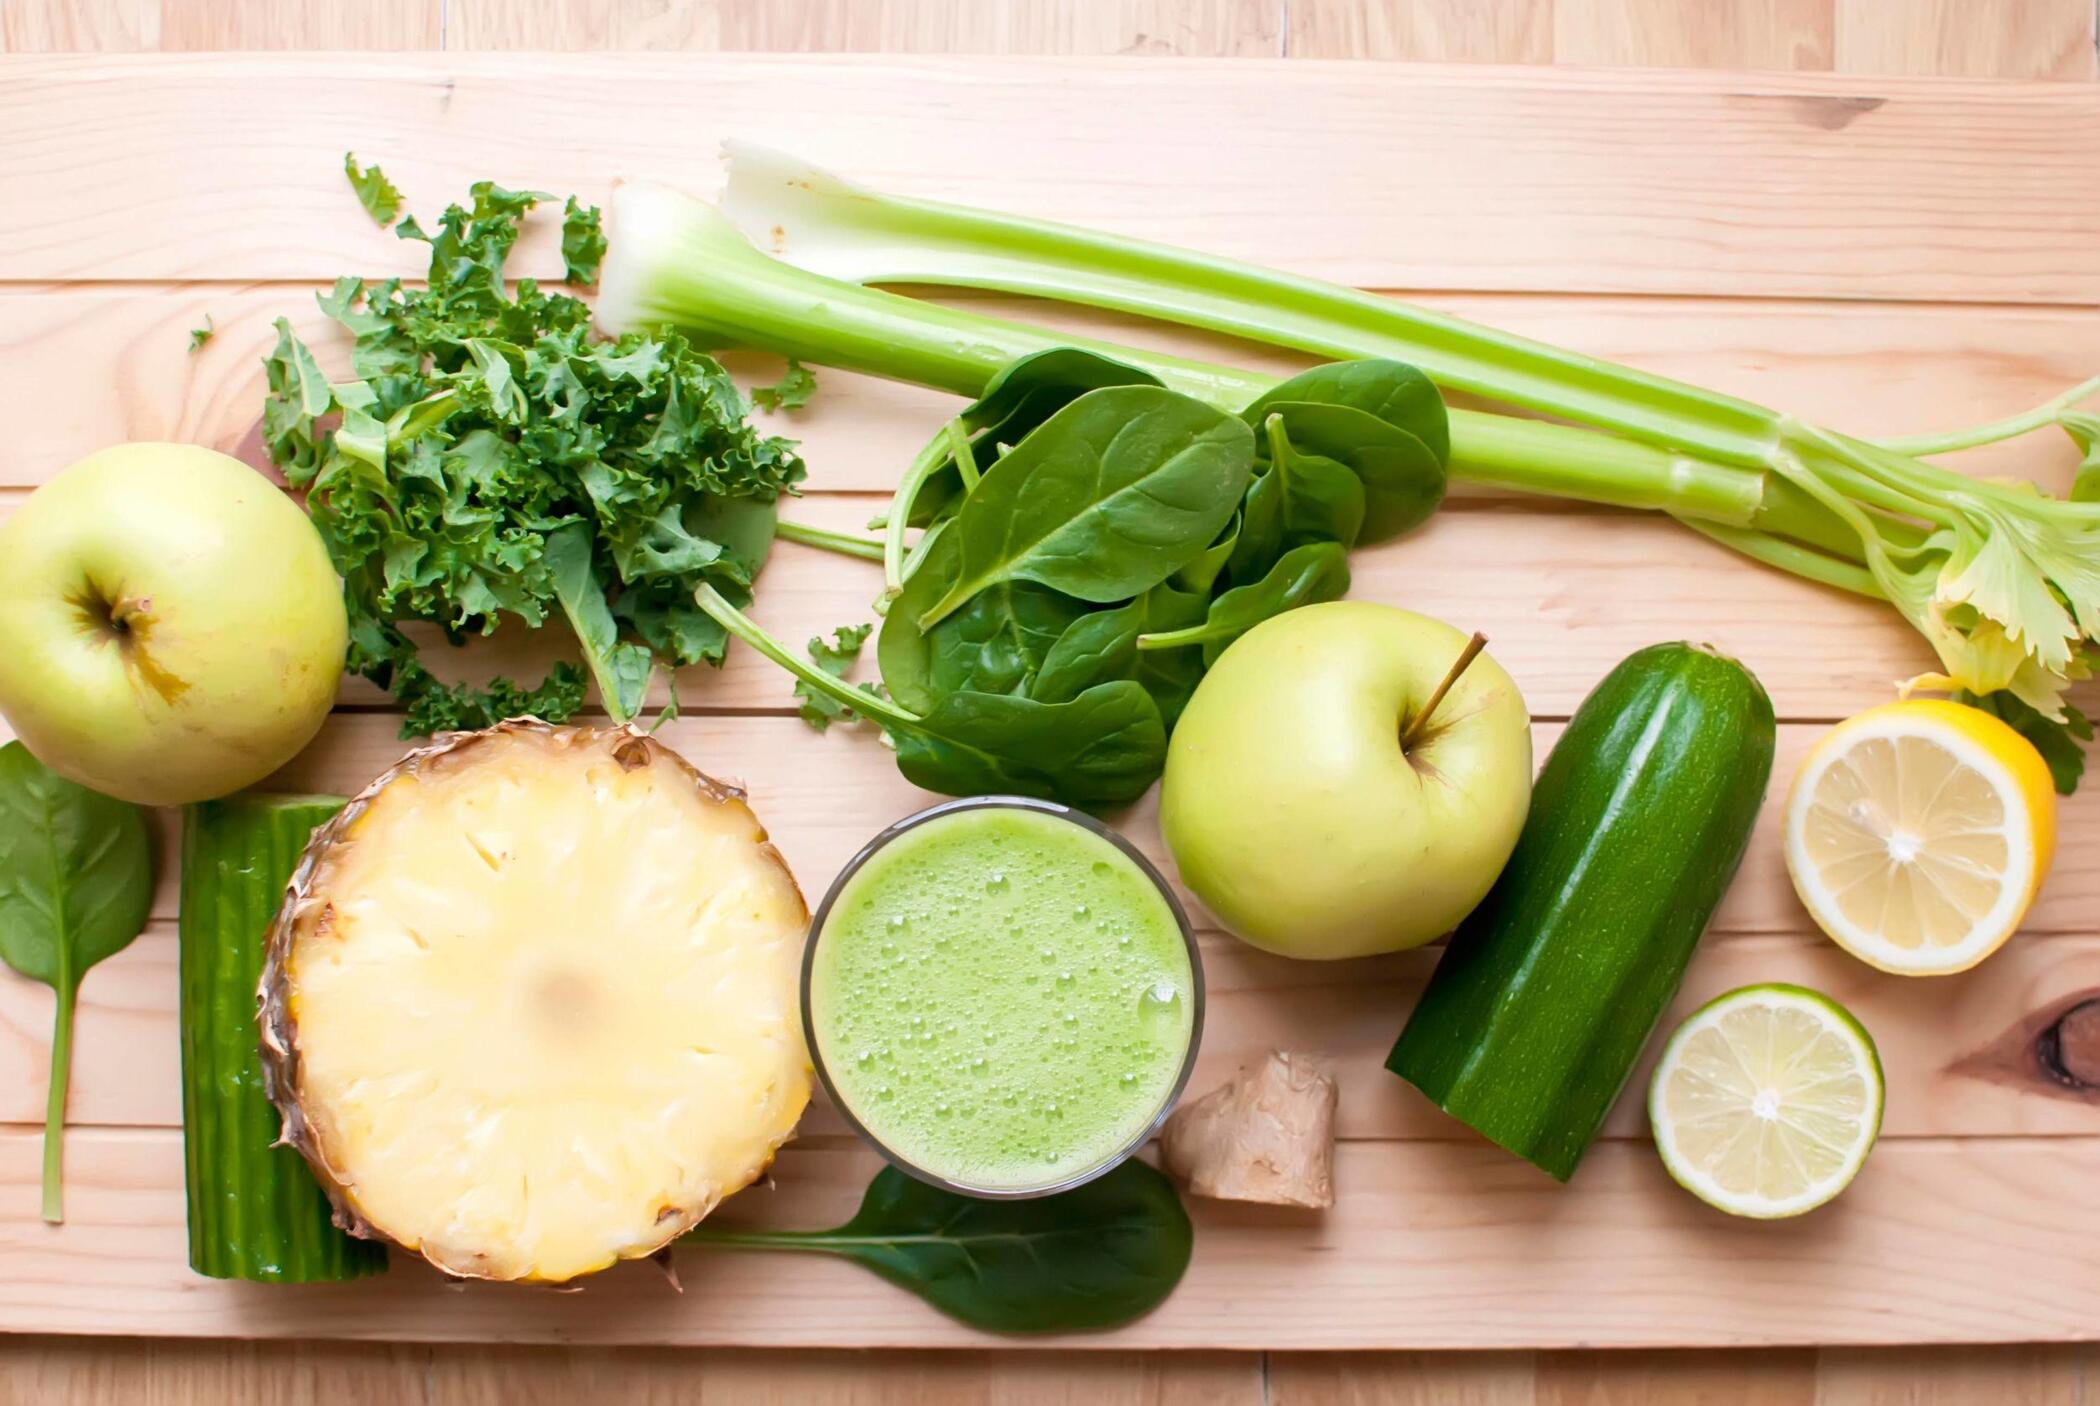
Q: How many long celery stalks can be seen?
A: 2